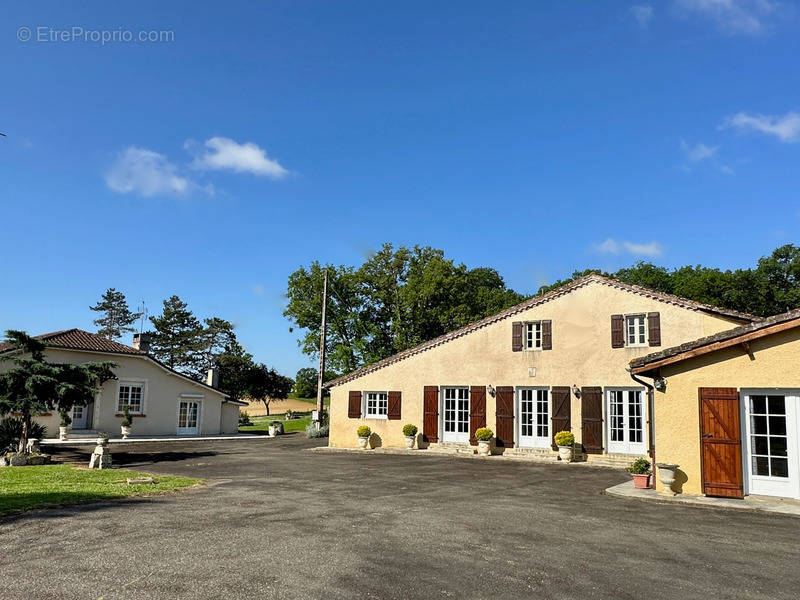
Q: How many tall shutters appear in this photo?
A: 6